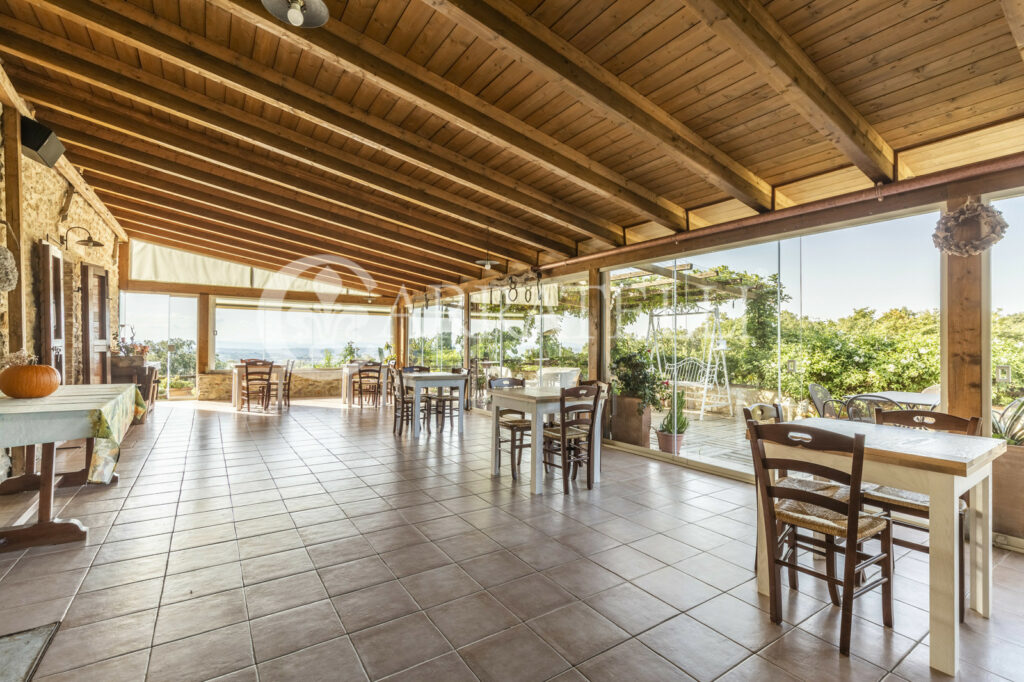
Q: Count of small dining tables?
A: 5